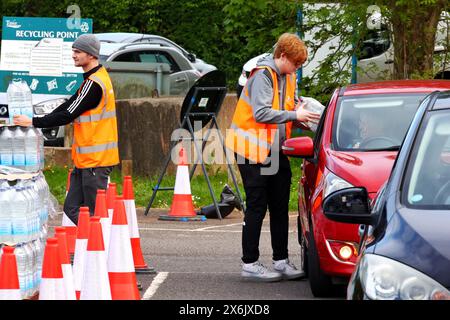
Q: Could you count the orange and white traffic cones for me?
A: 11